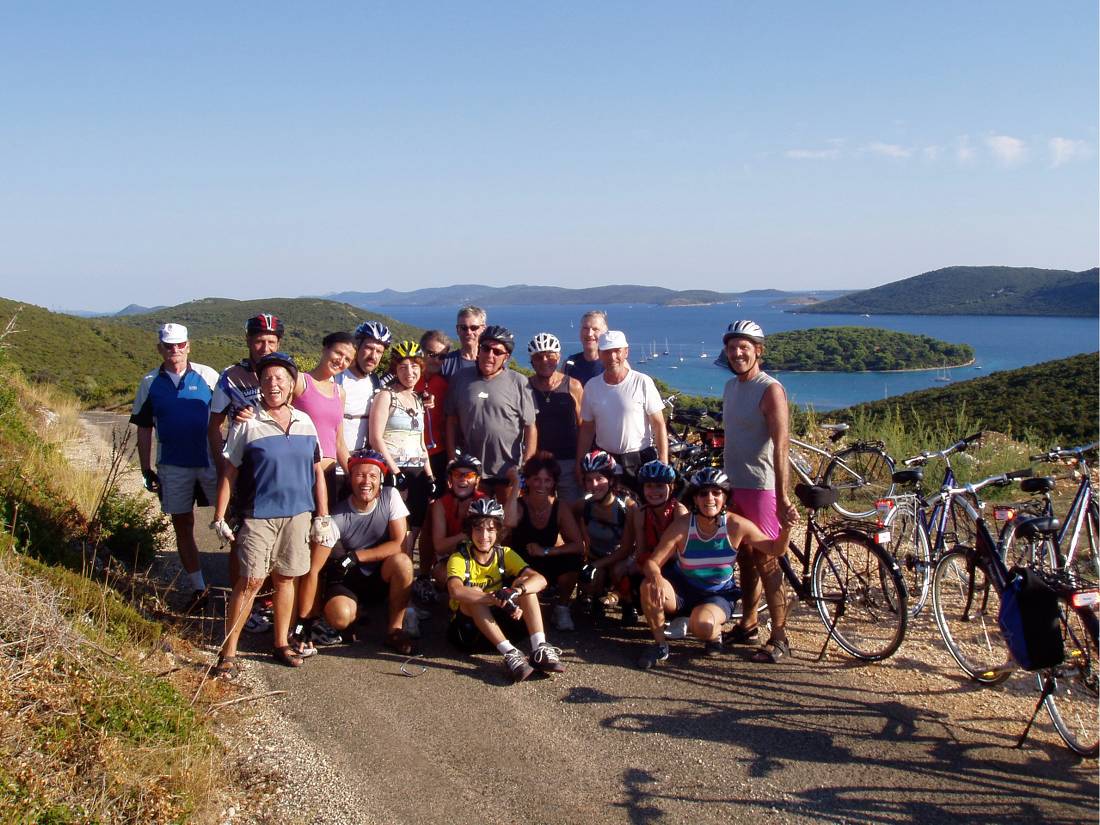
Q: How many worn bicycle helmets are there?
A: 13